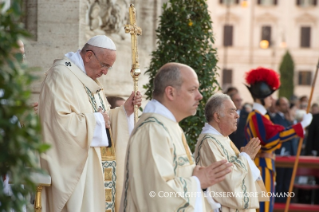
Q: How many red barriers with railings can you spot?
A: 1